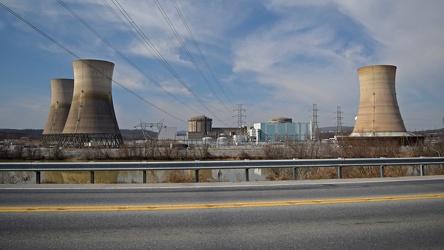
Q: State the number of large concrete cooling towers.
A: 3